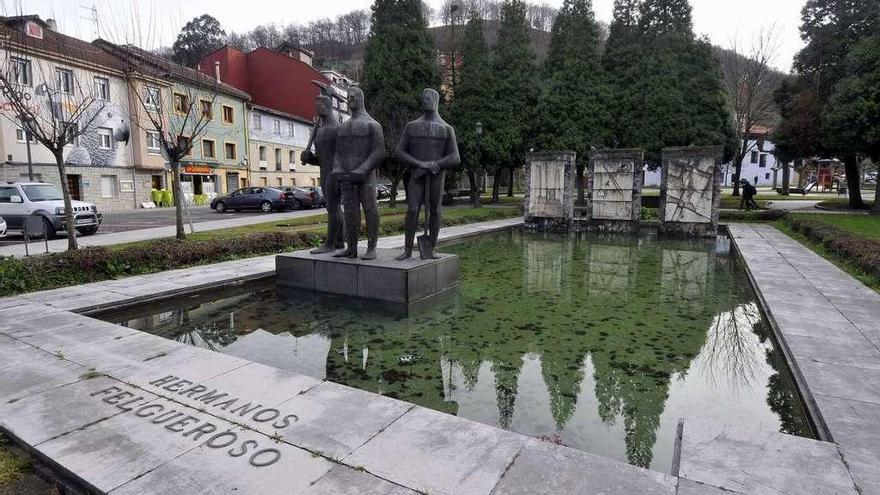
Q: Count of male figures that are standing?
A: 3